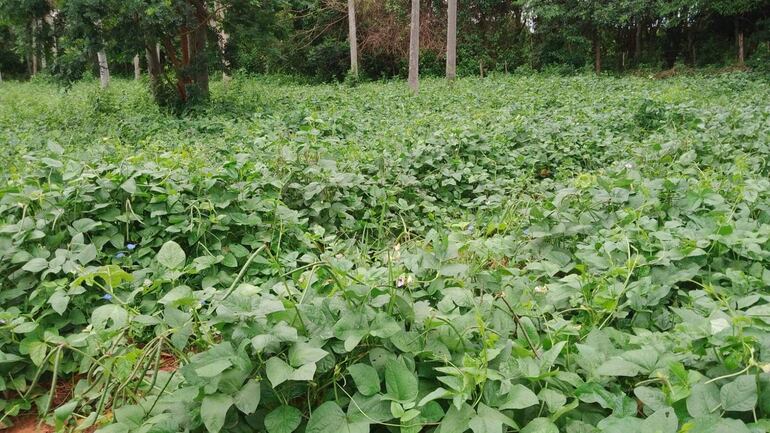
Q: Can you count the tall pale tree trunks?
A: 3